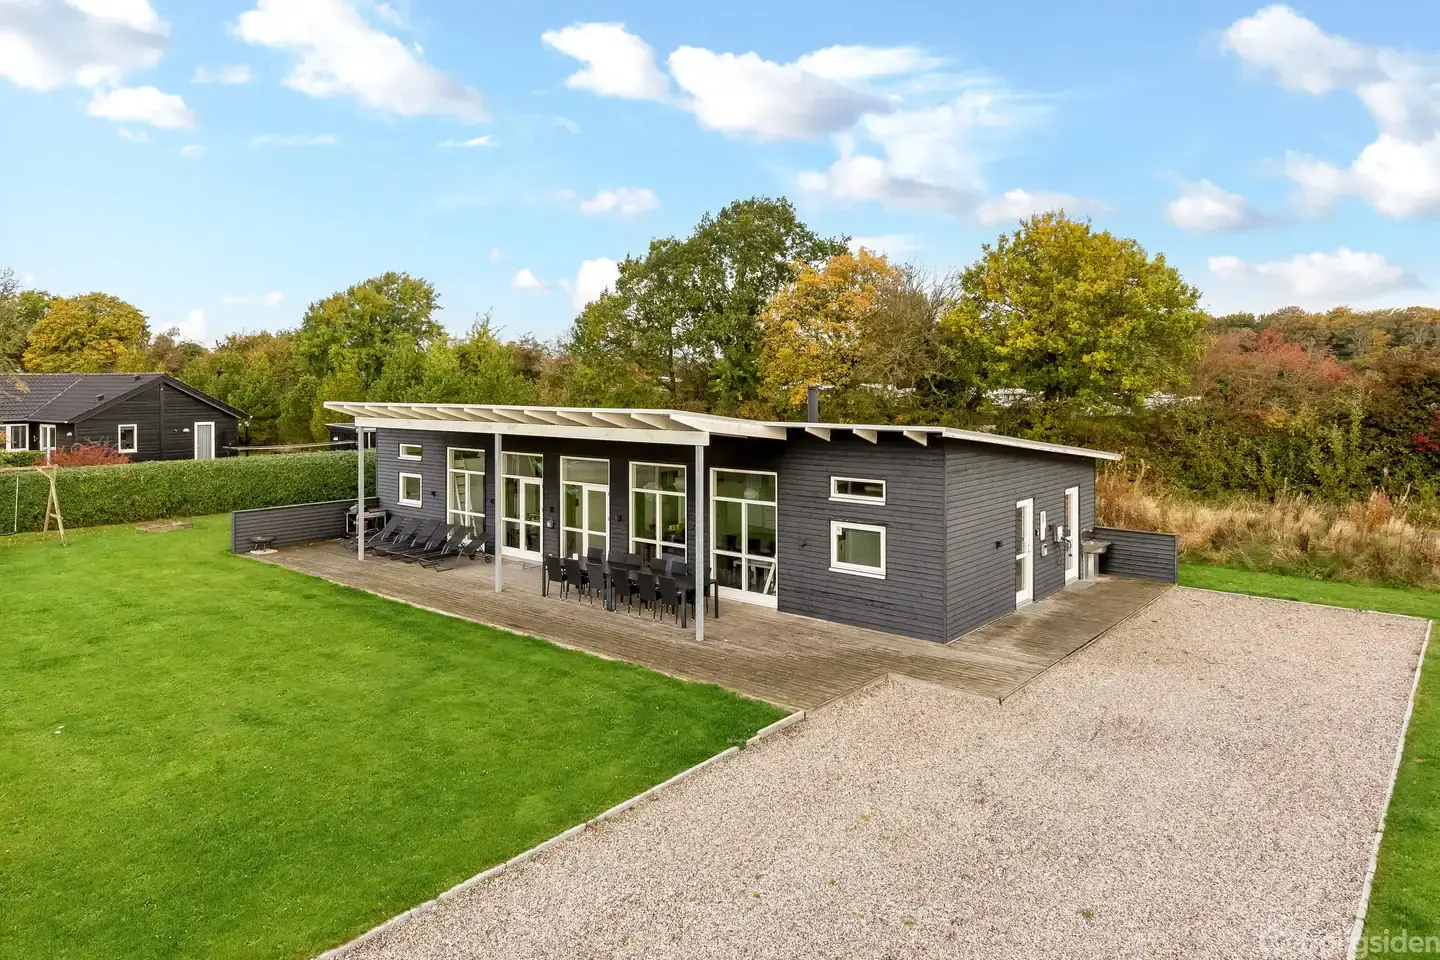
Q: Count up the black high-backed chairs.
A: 12